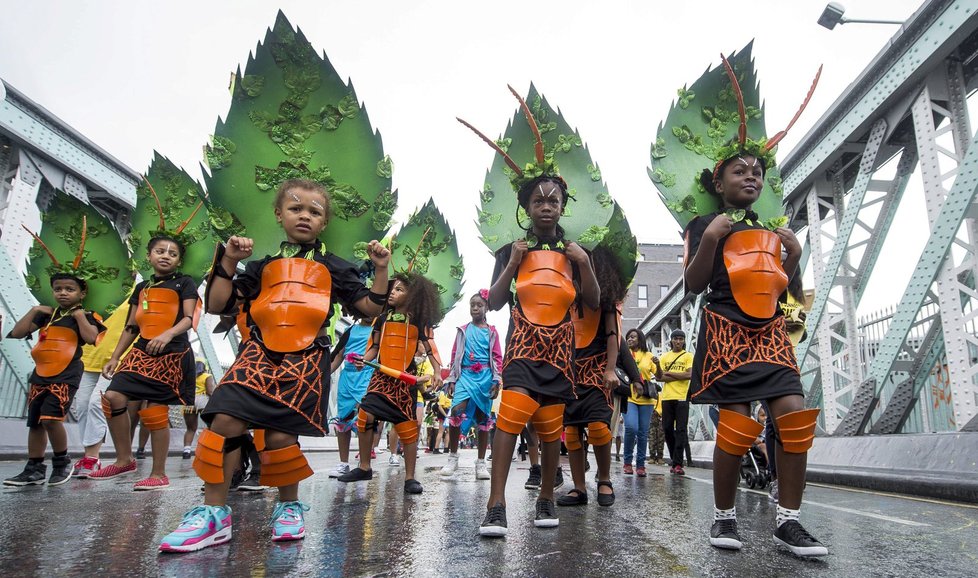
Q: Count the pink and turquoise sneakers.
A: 2